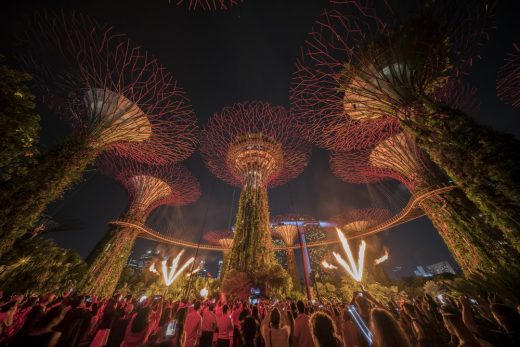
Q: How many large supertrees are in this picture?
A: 5